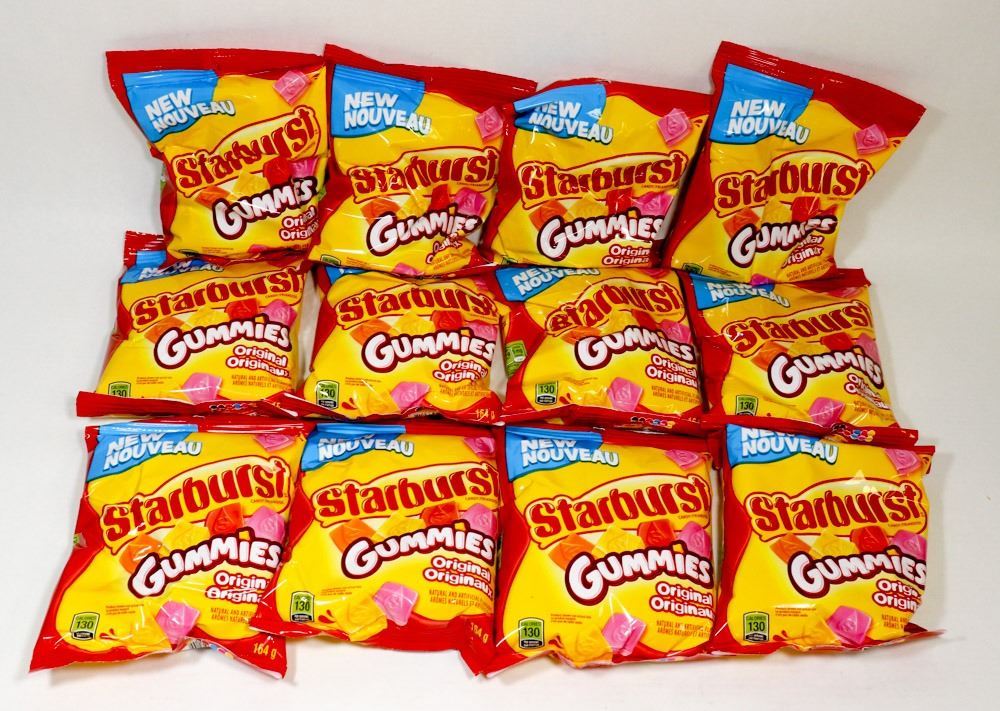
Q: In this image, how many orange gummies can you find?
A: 12